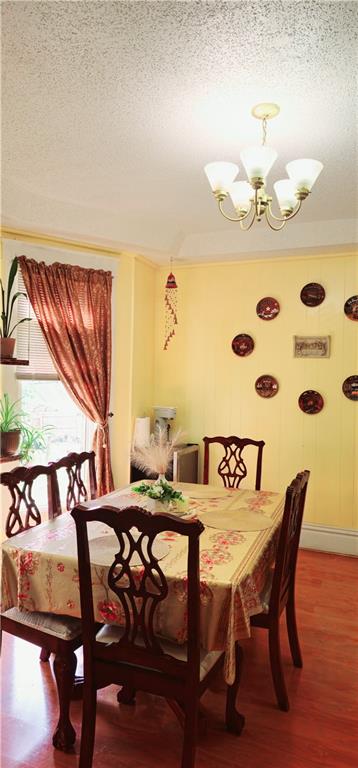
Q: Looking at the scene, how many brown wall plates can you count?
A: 7